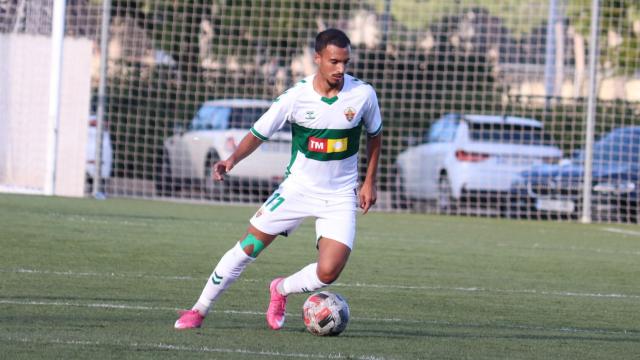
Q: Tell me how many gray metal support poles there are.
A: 2